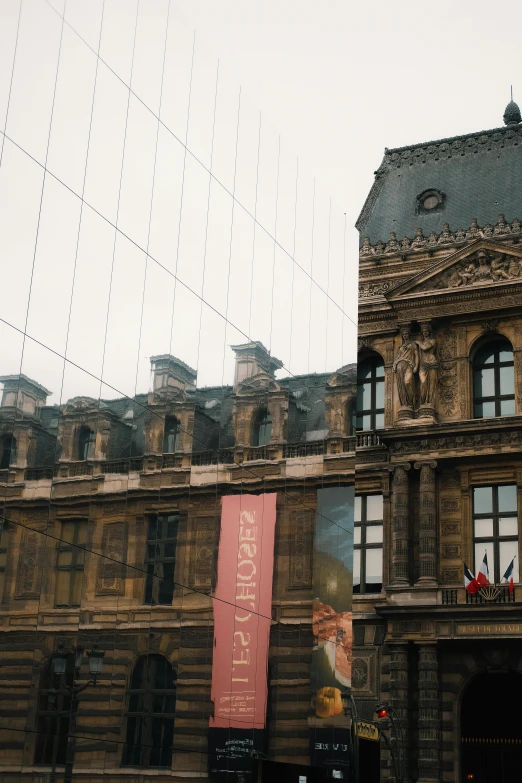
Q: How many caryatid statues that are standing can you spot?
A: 2